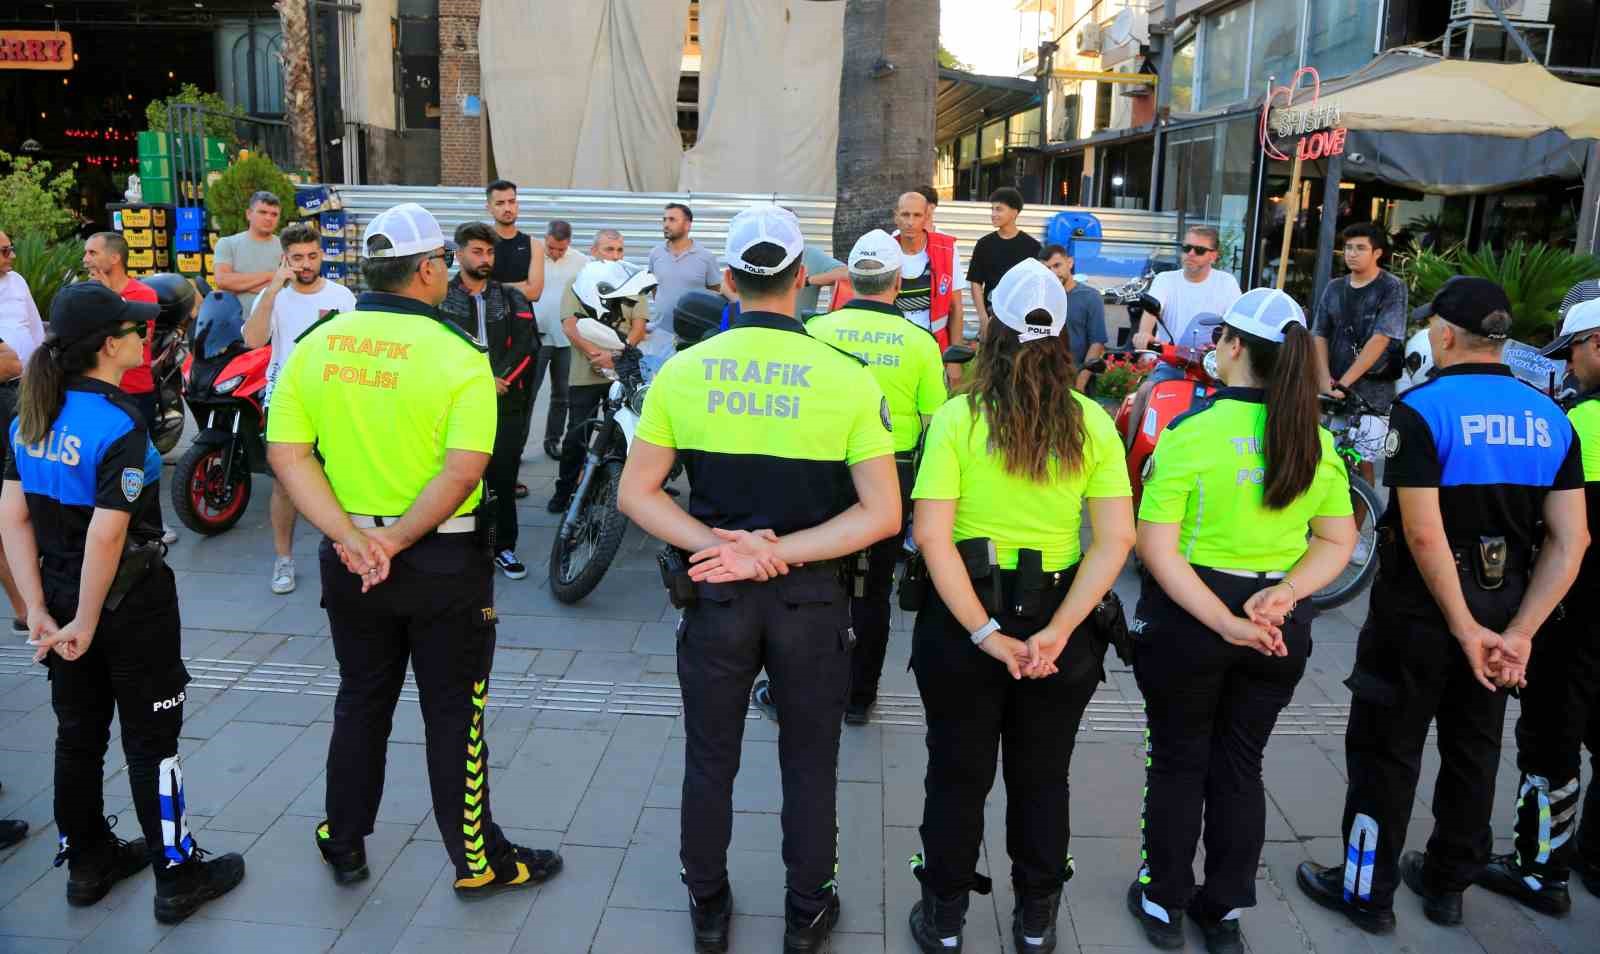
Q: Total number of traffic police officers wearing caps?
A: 6